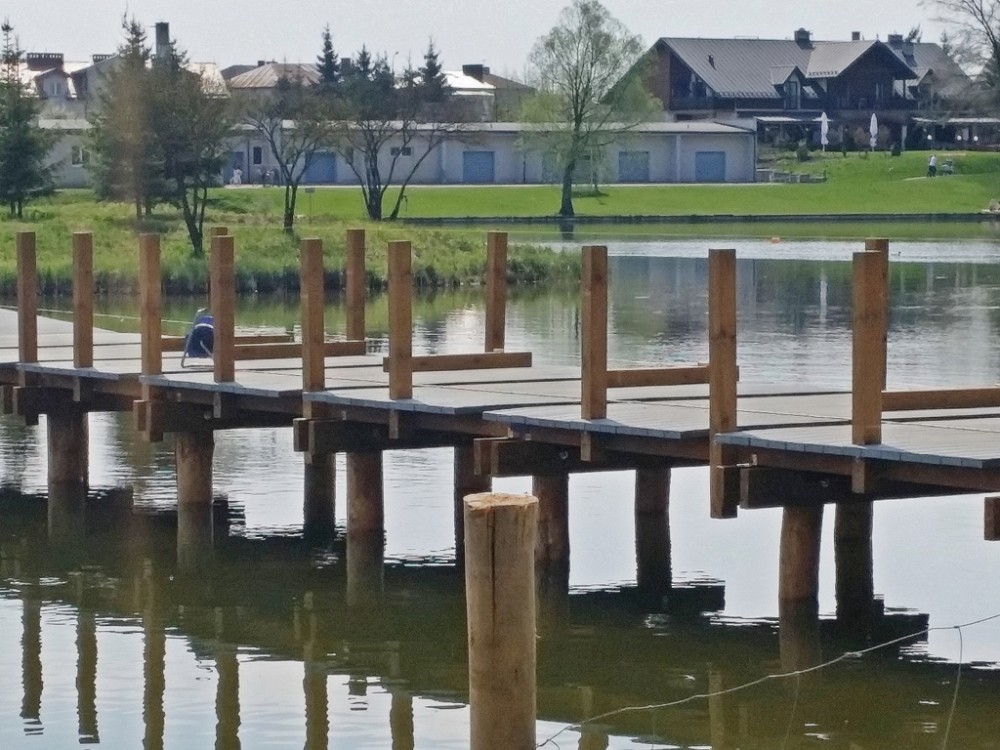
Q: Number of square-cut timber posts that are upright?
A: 13